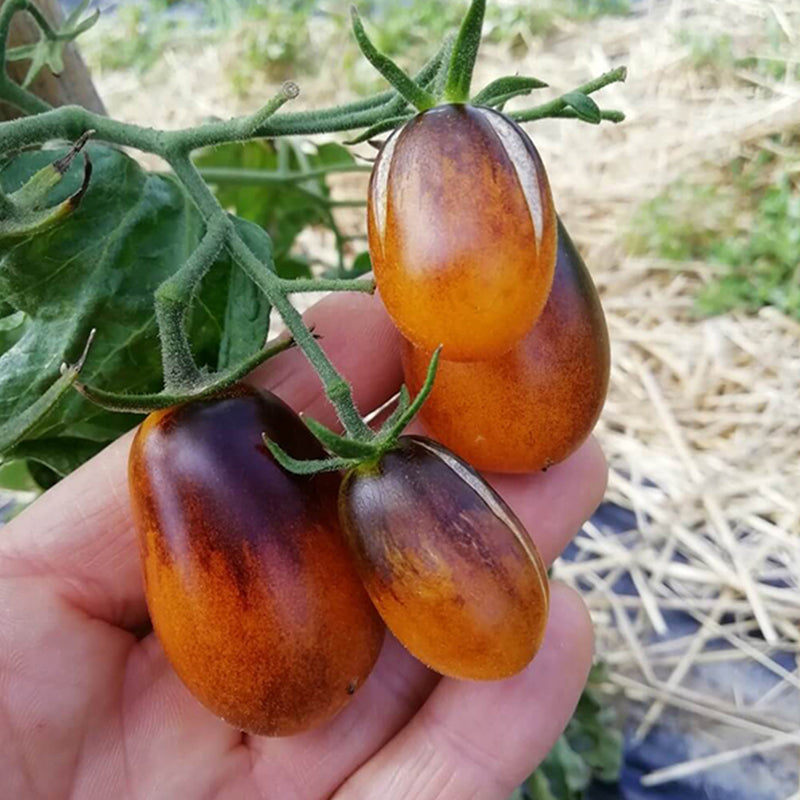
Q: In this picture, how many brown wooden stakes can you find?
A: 1